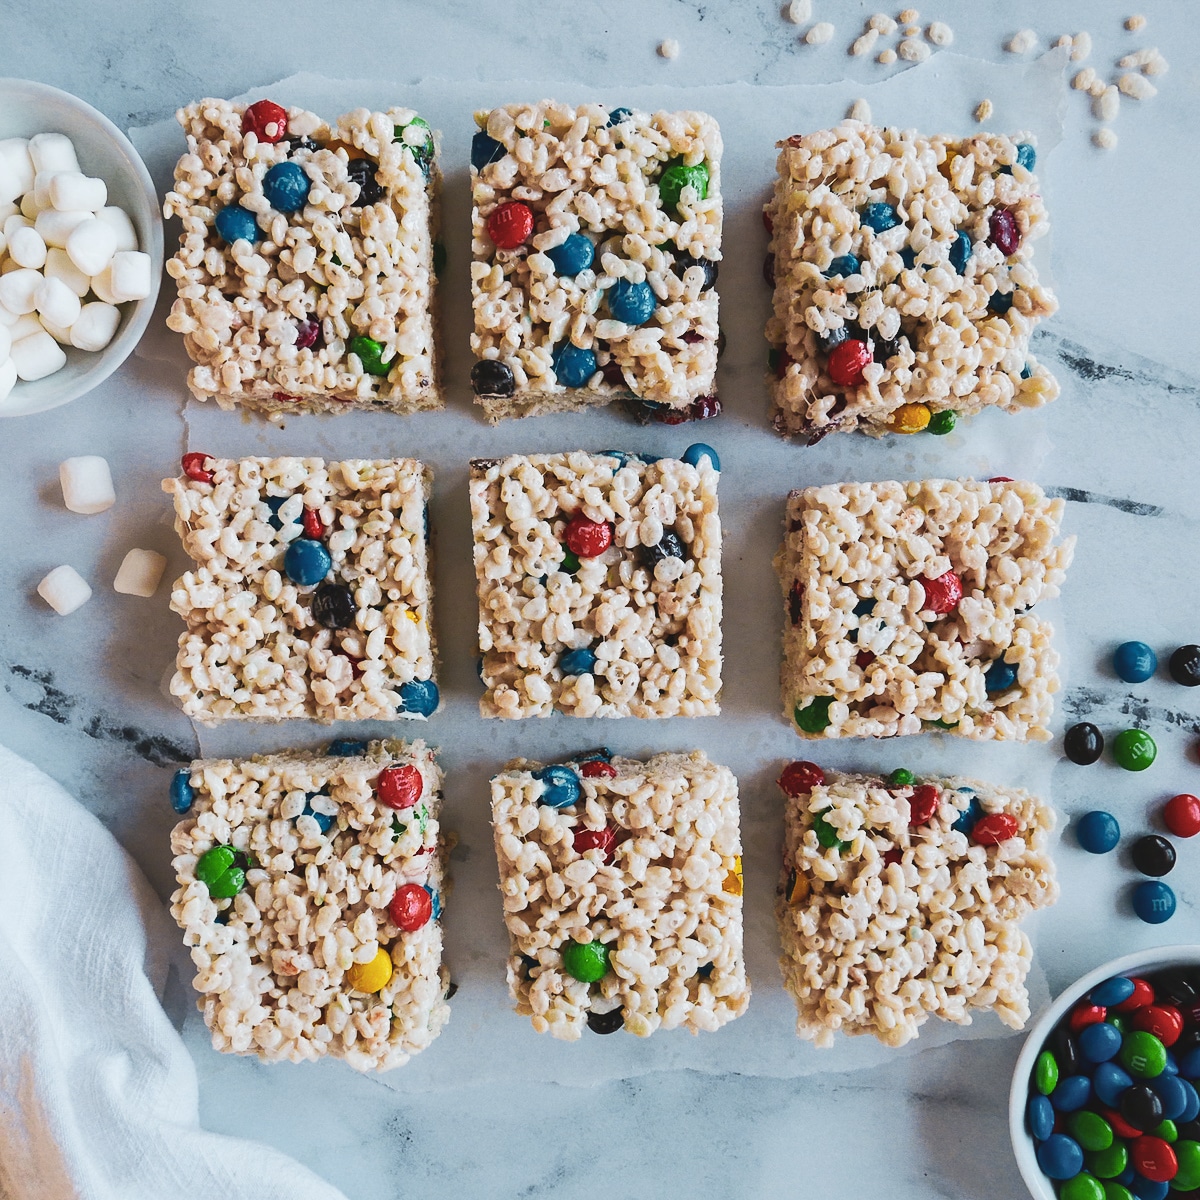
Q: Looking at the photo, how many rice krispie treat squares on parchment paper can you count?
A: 9